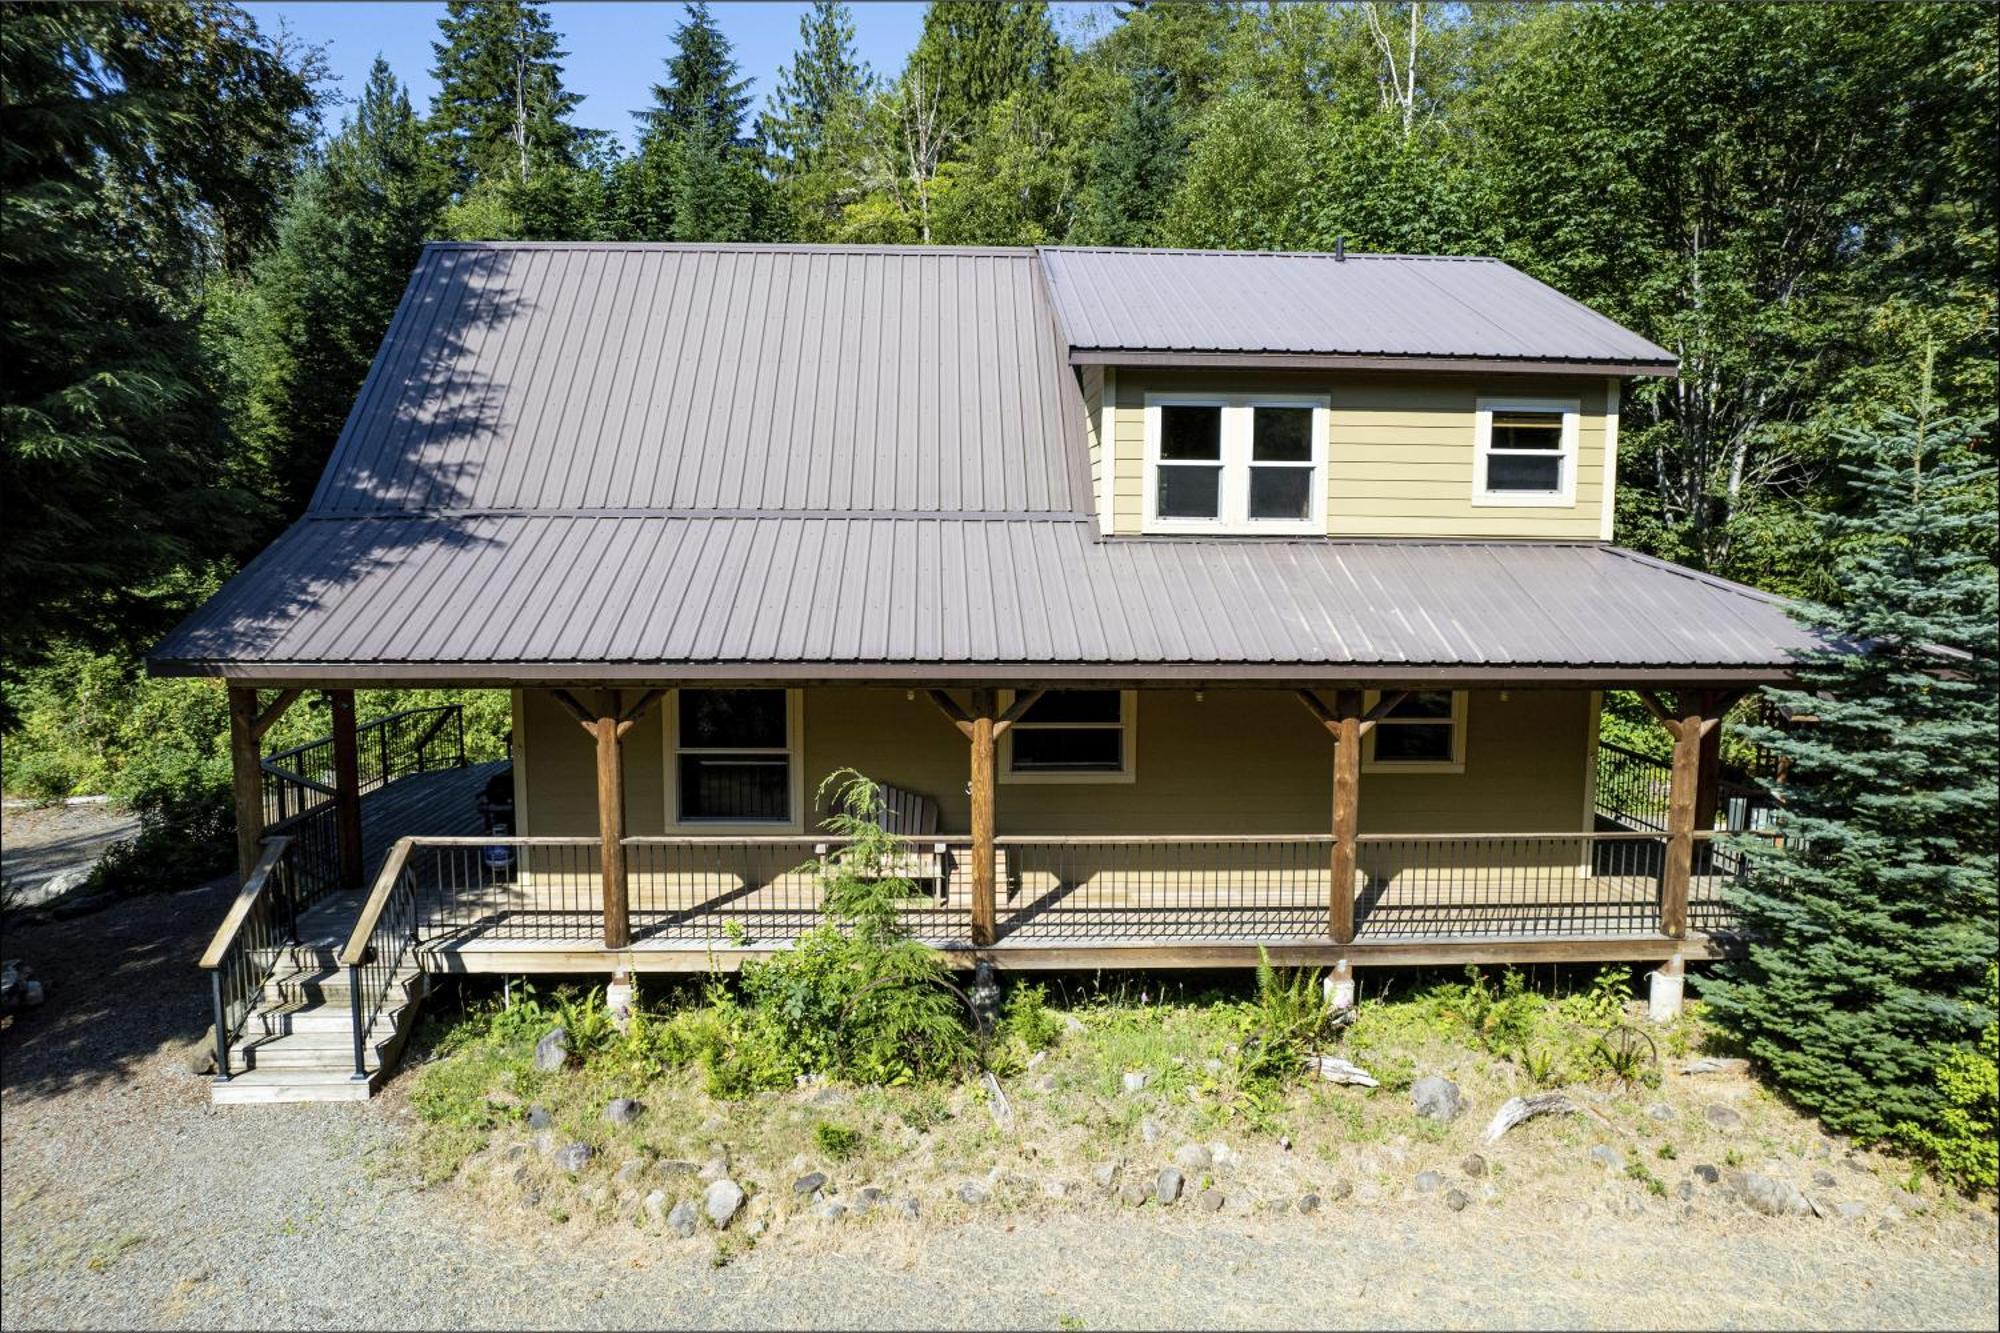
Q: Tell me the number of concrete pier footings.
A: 4